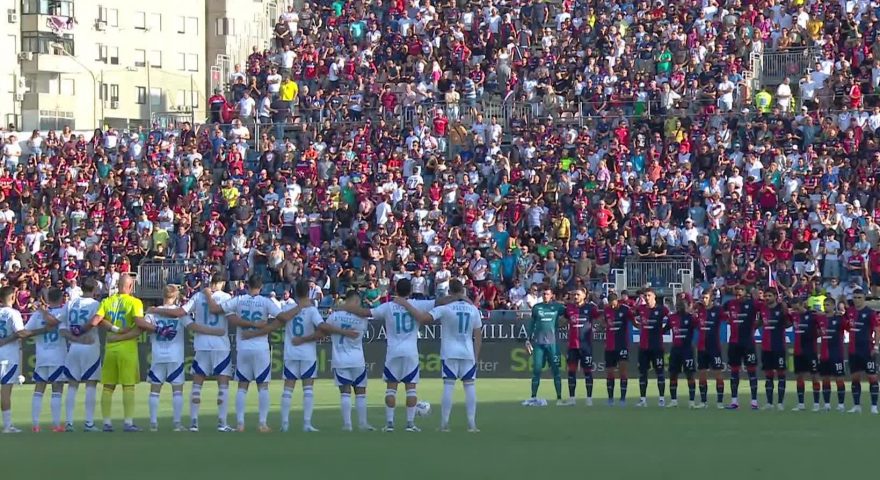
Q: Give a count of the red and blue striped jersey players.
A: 10